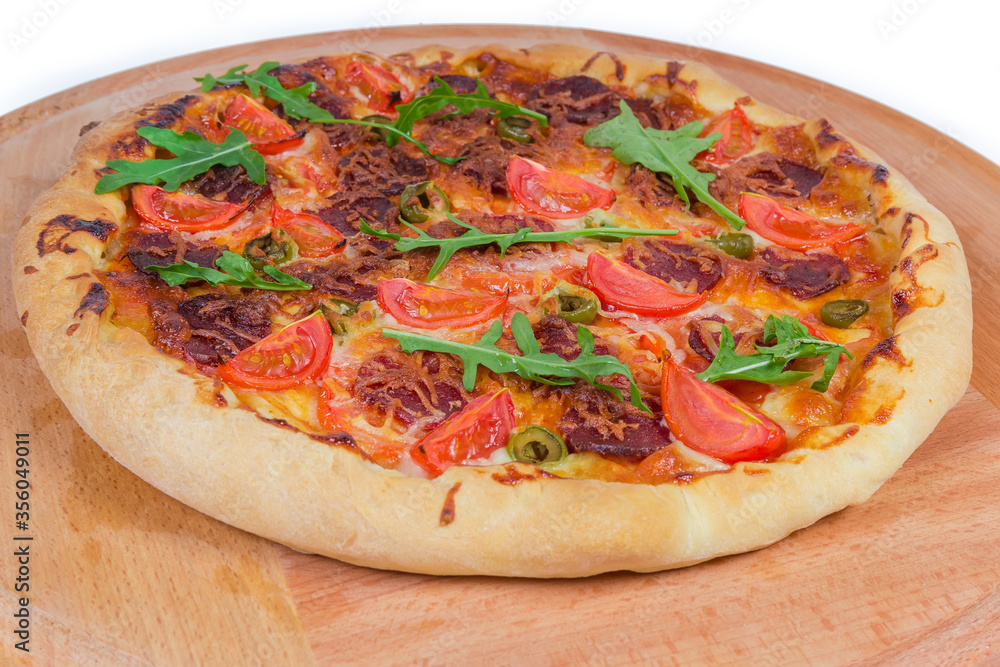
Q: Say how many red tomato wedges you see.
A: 12